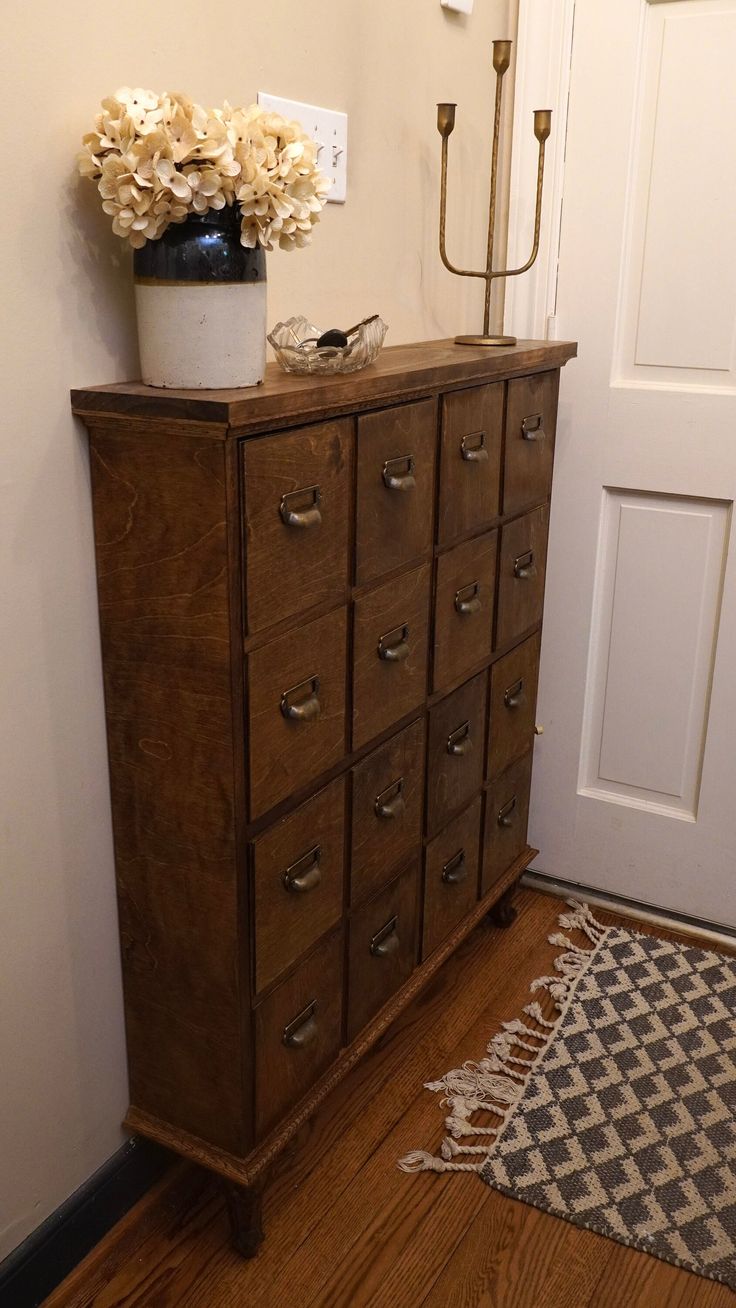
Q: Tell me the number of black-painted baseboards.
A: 1